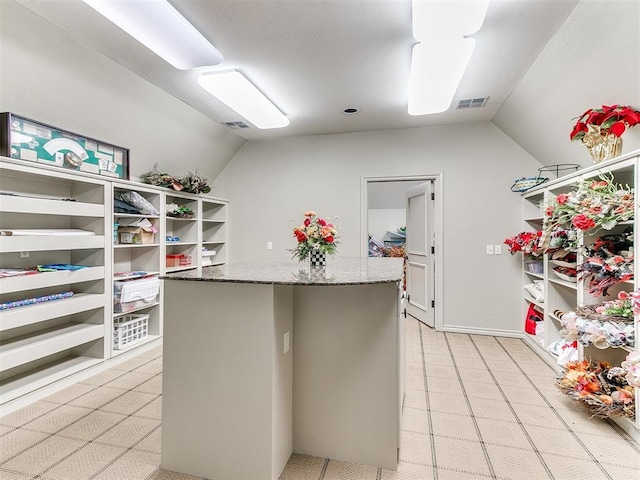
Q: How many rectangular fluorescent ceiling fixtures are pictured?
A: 4